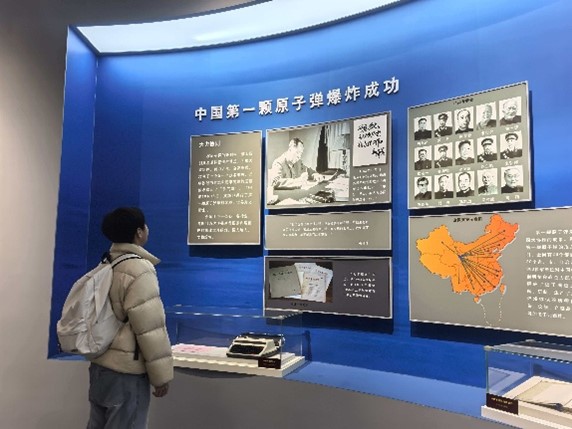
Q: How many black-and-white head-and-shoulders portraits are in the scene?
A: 15